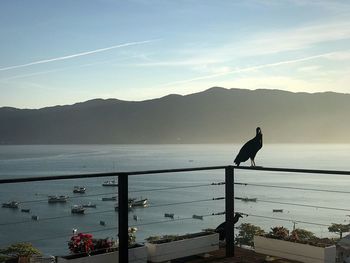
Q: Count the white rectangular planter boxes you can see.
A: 3